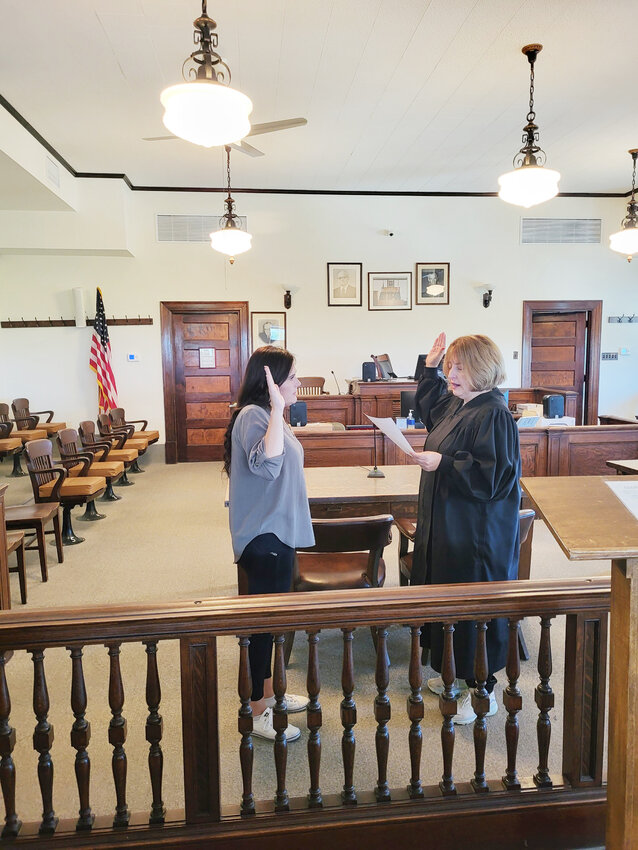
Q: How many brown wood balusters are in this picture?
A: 15